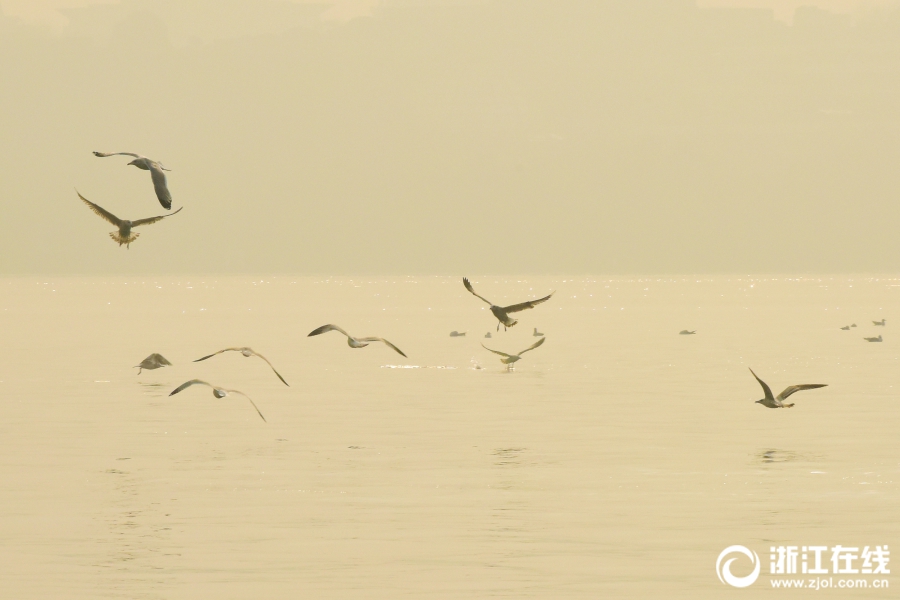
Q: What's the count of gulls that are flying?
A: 9